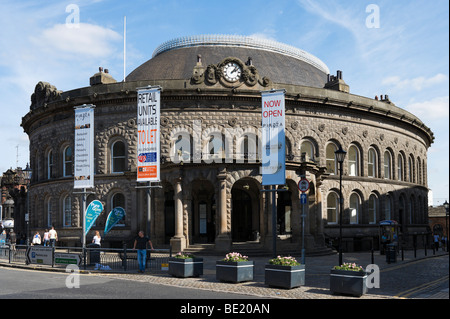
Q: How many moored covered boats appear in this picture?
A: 0